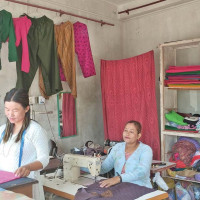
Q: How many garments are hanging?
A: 5